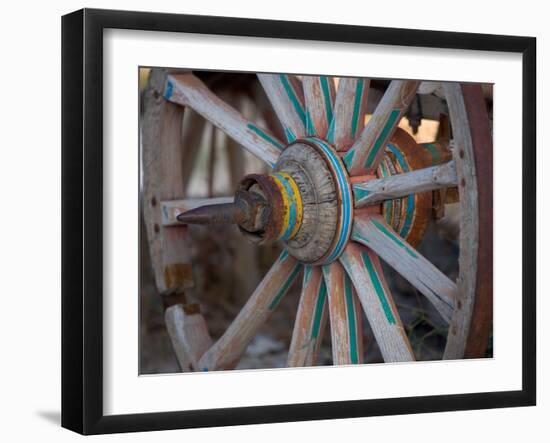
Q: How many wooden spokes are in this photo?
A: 12